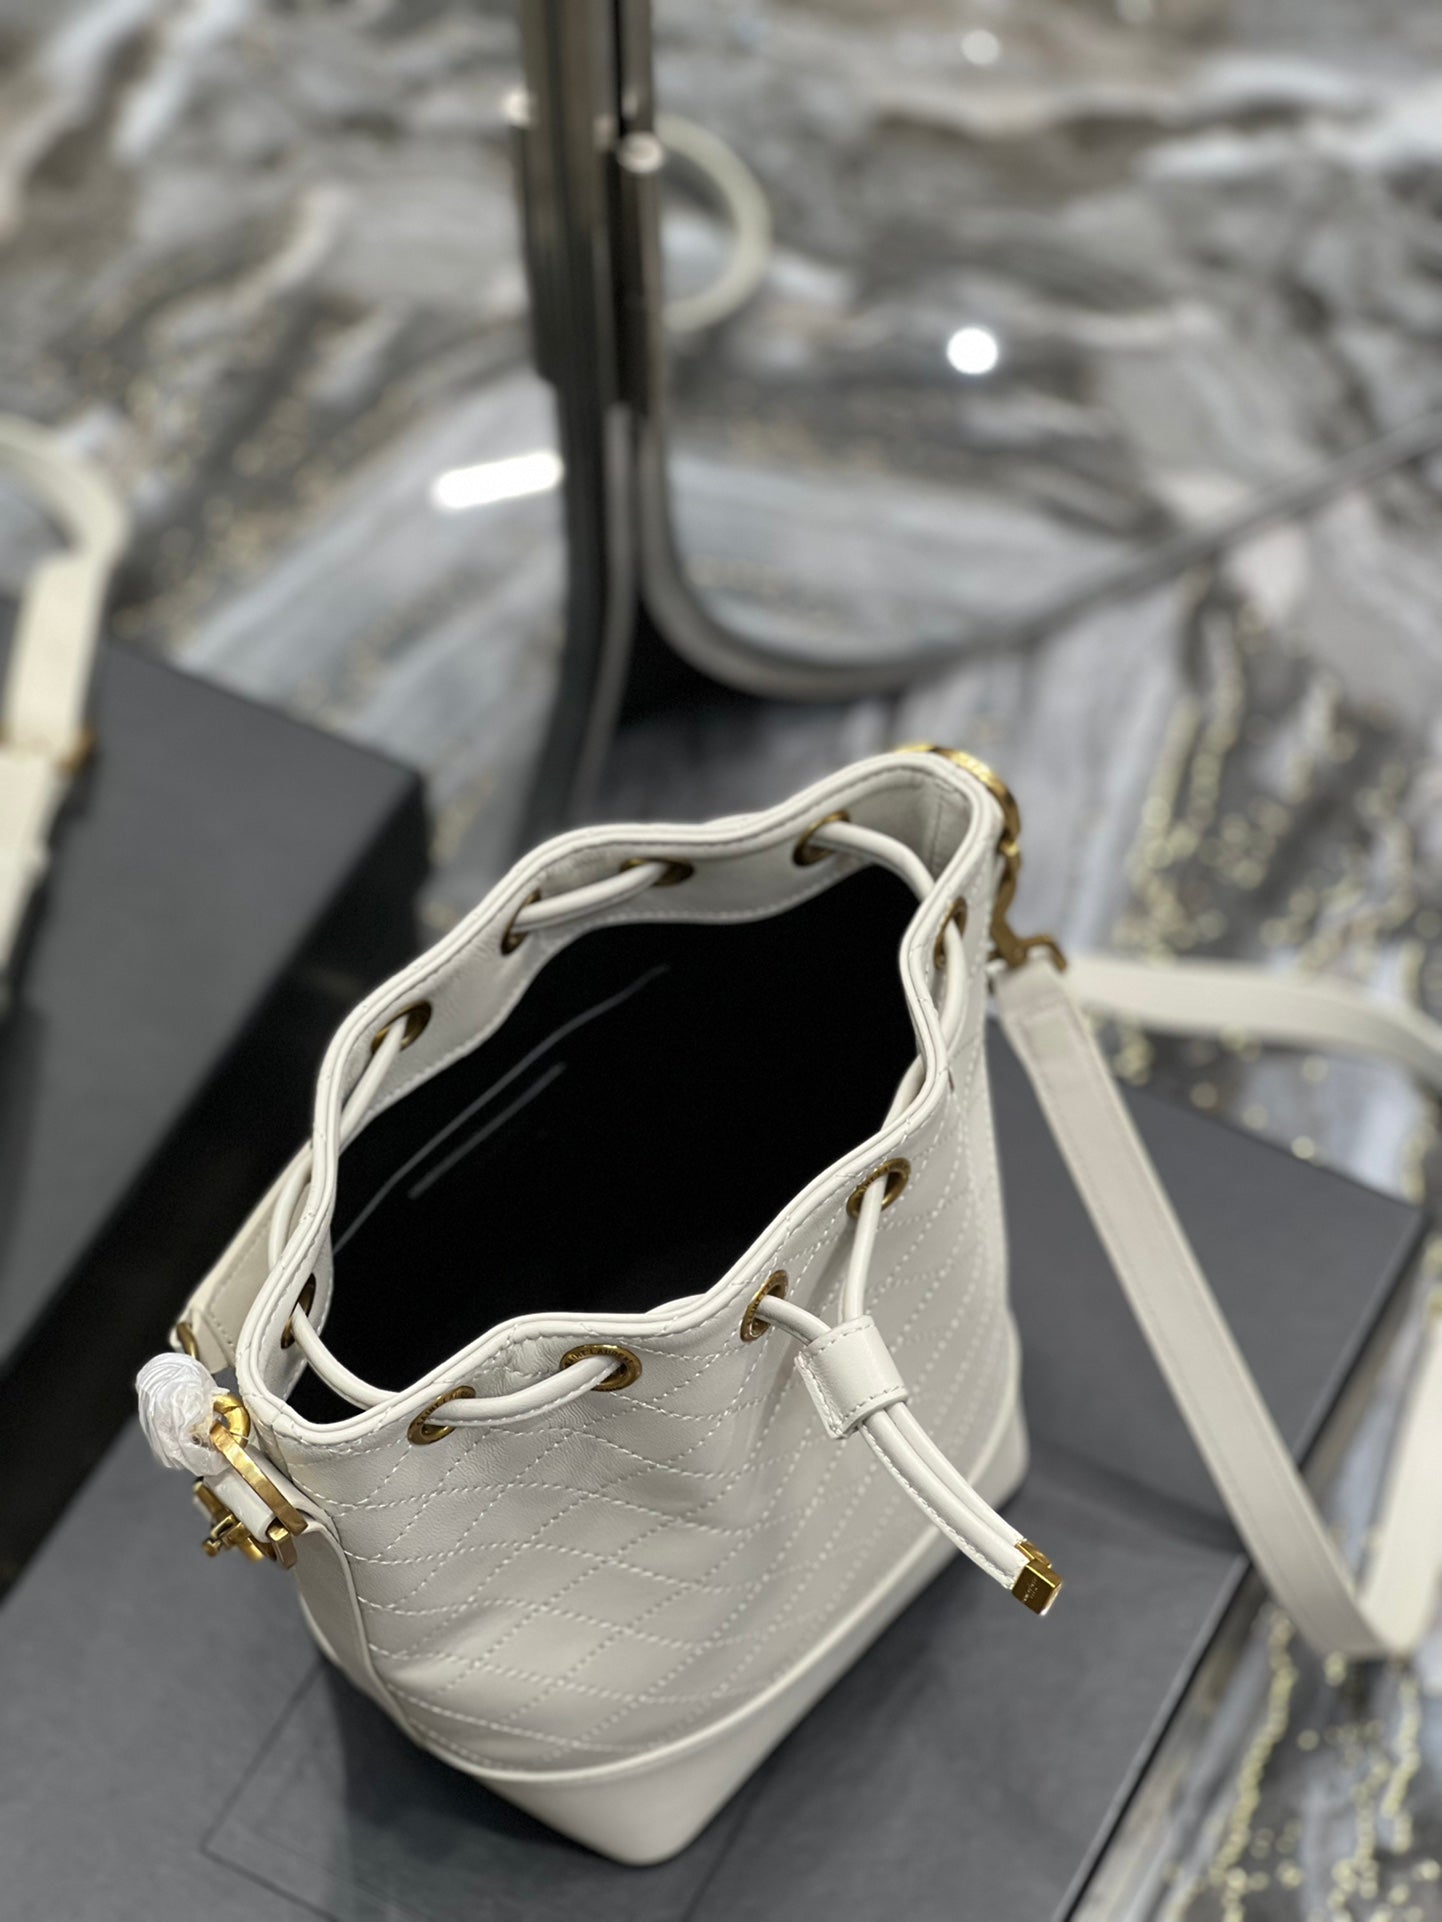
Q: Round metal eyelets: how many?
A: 10